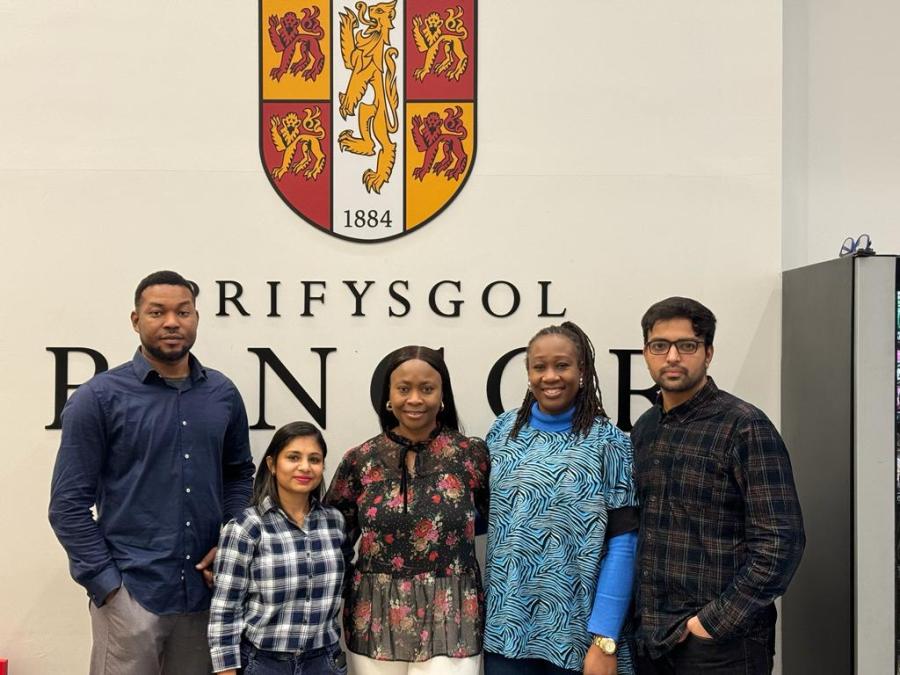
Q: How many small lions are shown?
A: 4